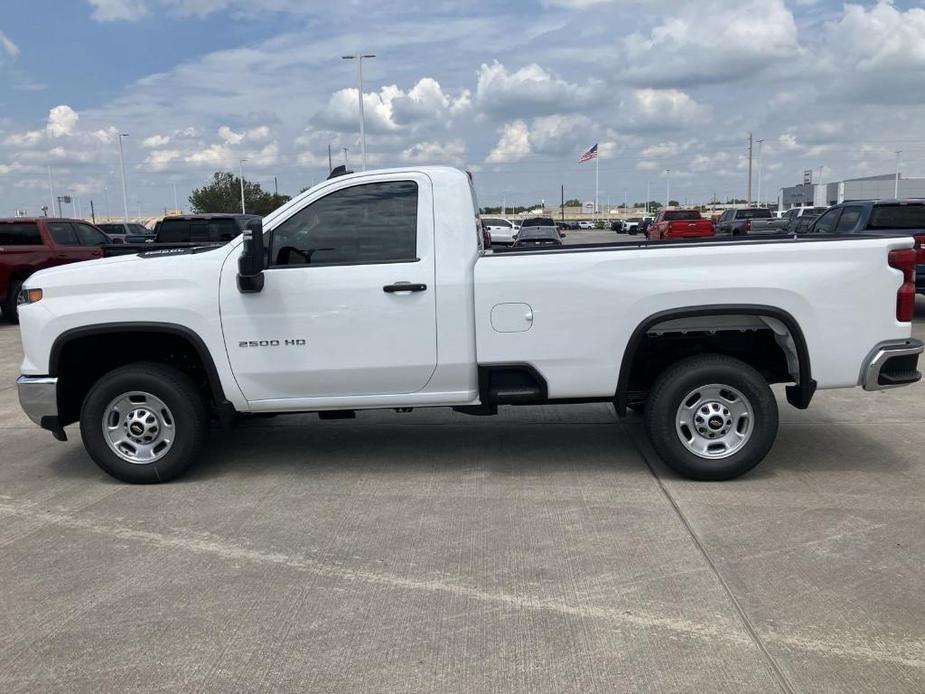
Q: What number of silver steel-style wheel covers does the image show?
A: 2